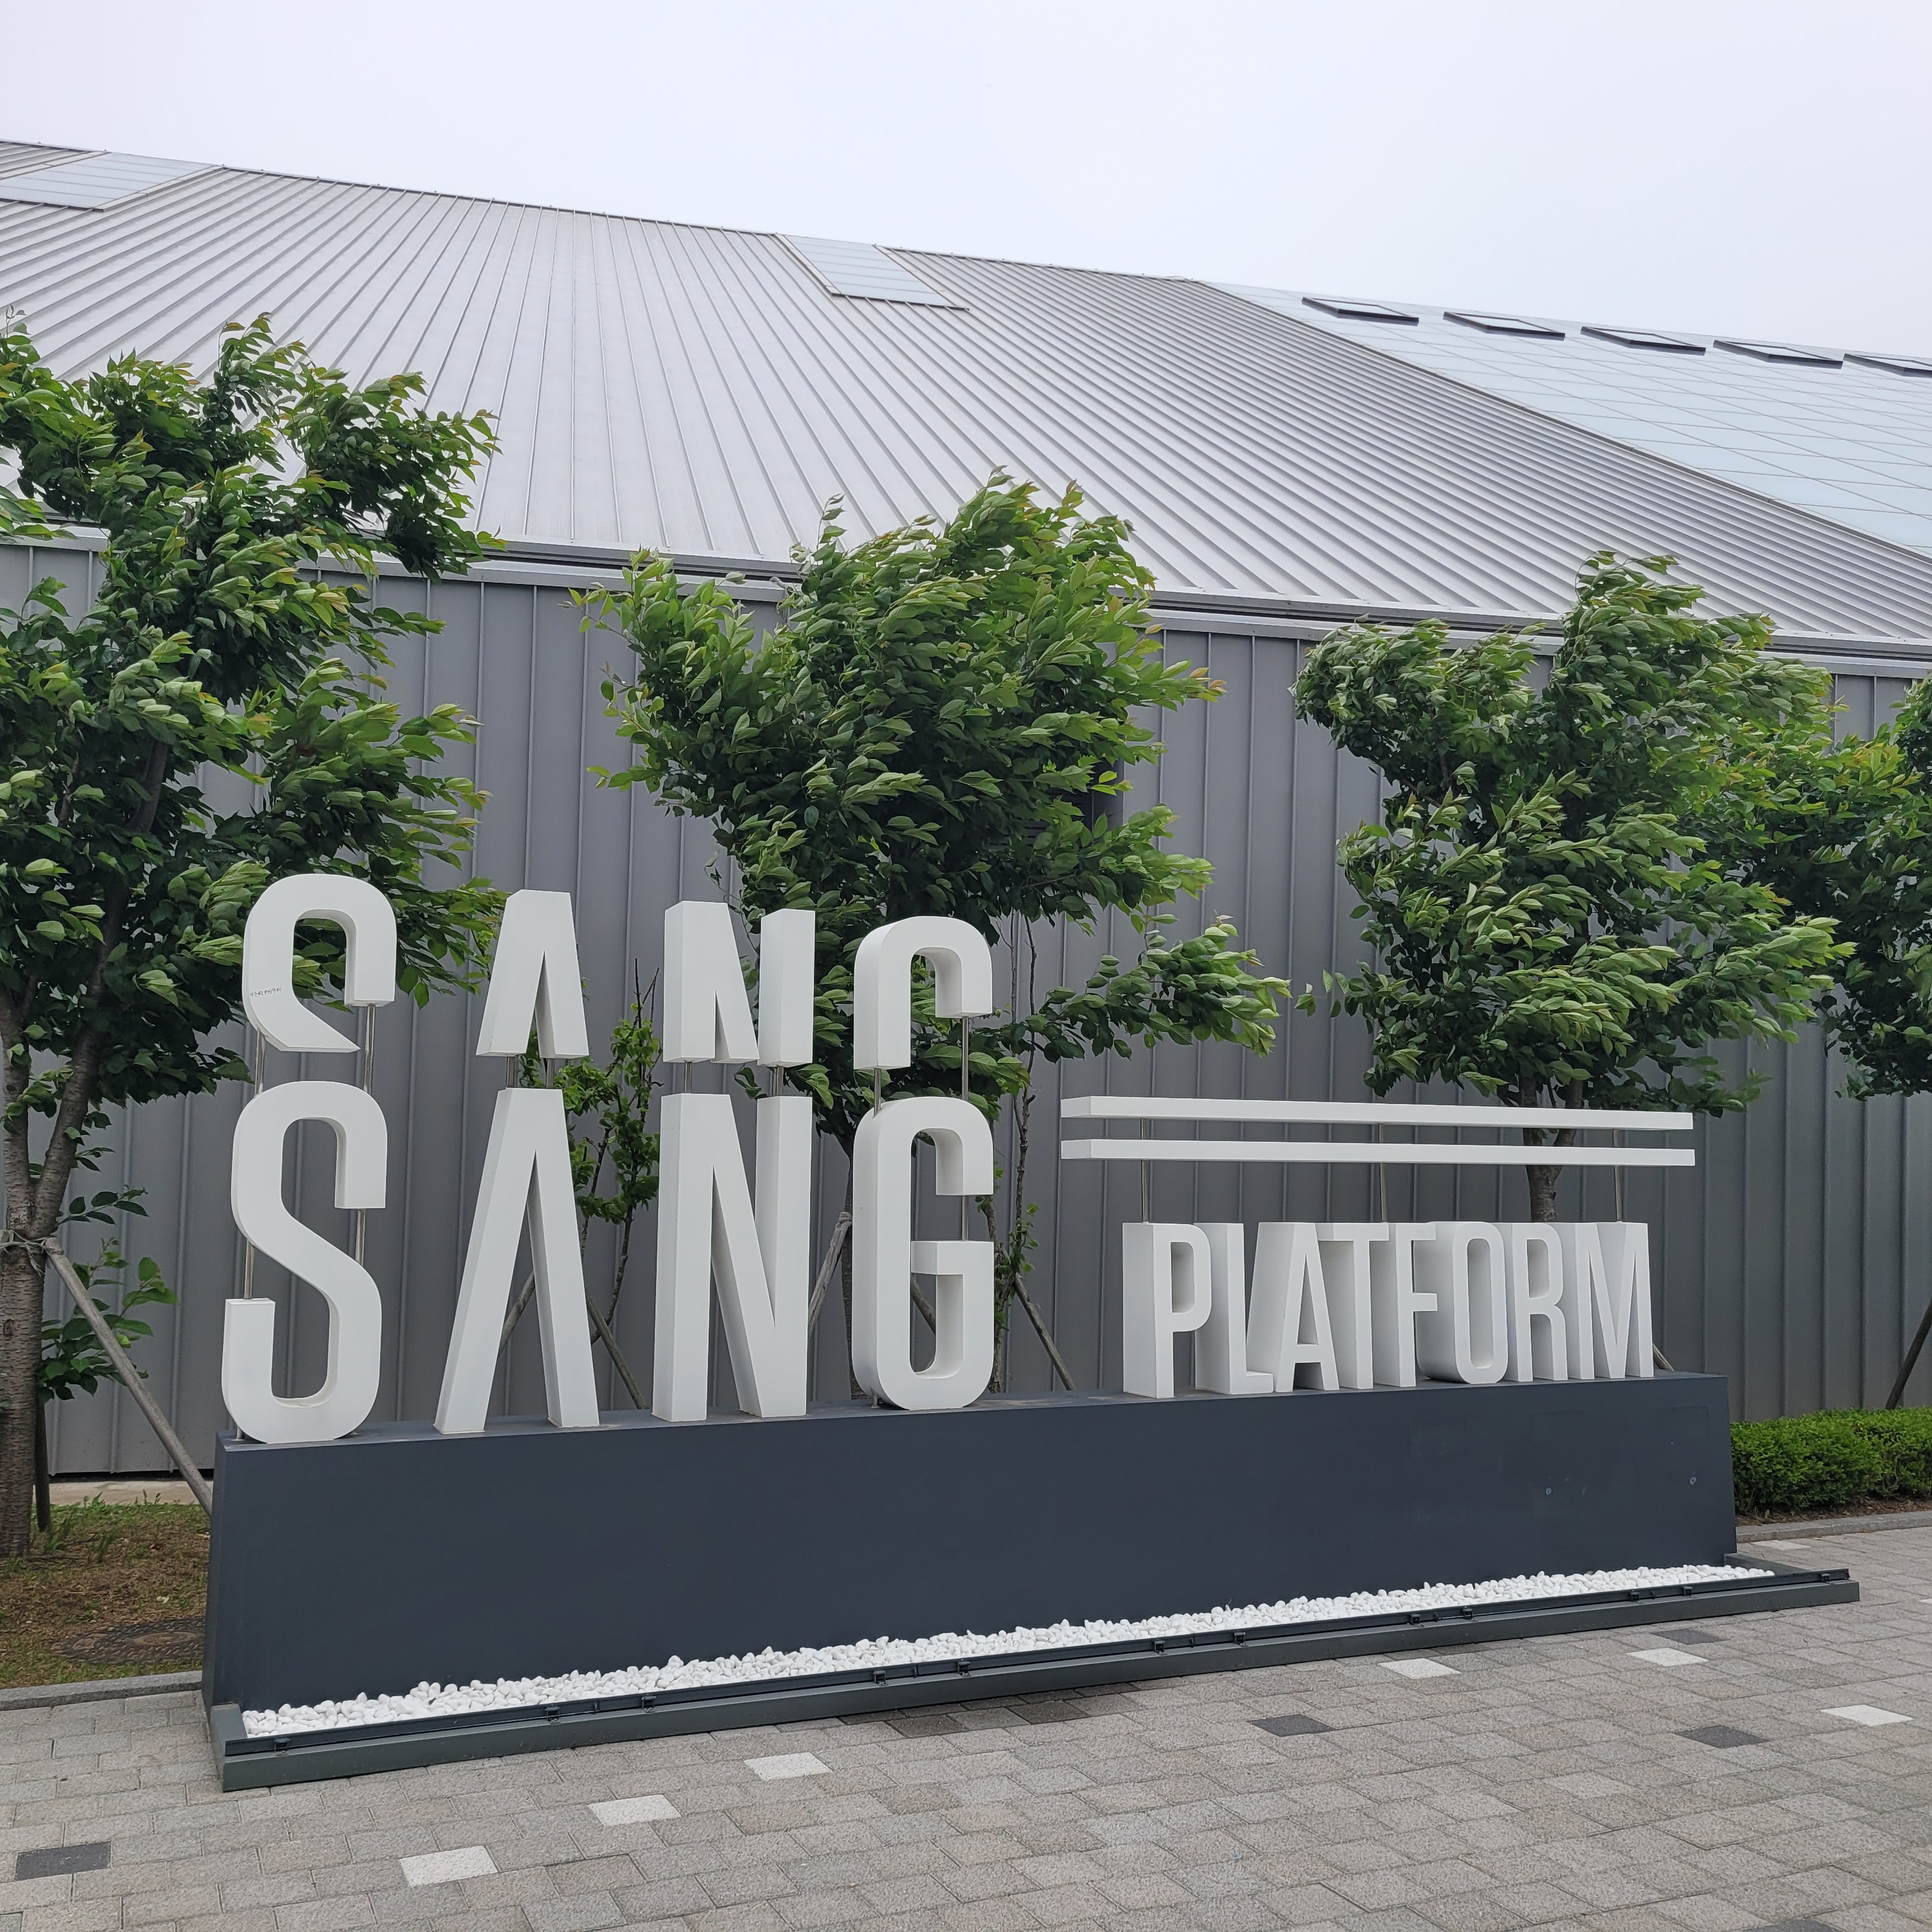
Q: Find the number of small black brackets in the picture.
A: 12